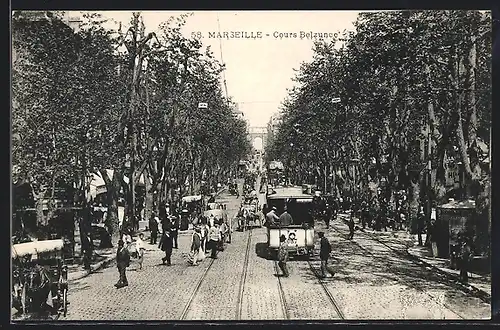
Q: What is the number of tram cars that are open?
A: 1